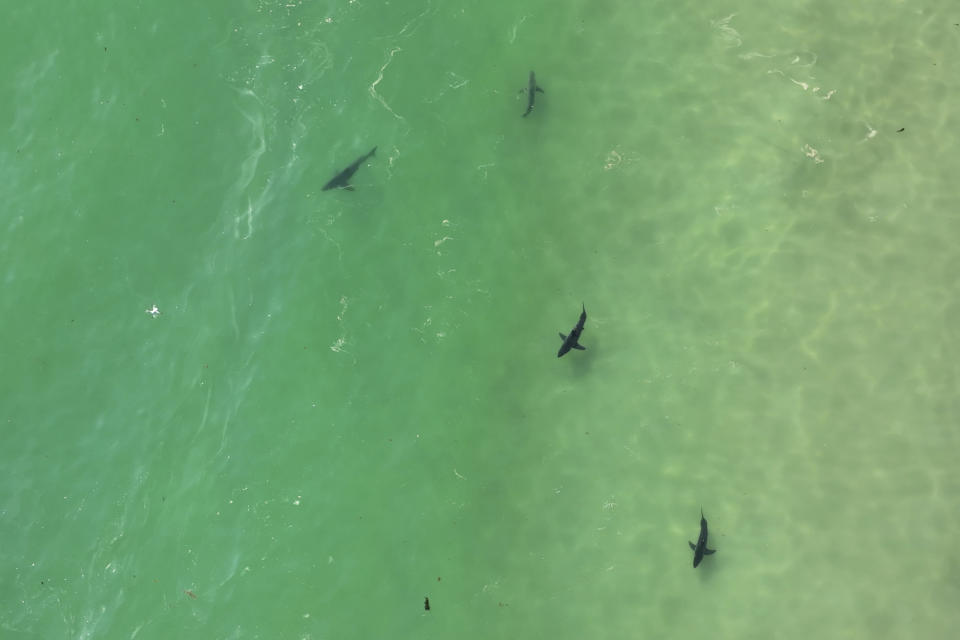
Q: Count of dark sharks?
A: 4